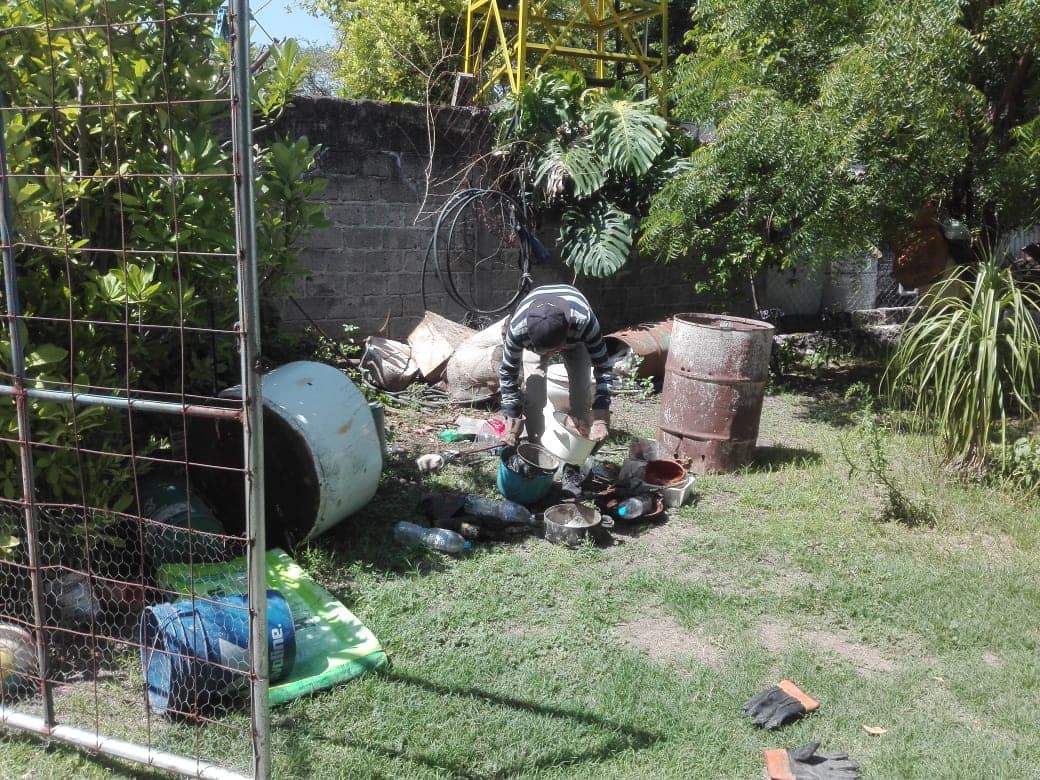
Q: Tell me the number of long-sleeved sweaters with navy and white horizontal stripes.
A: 1